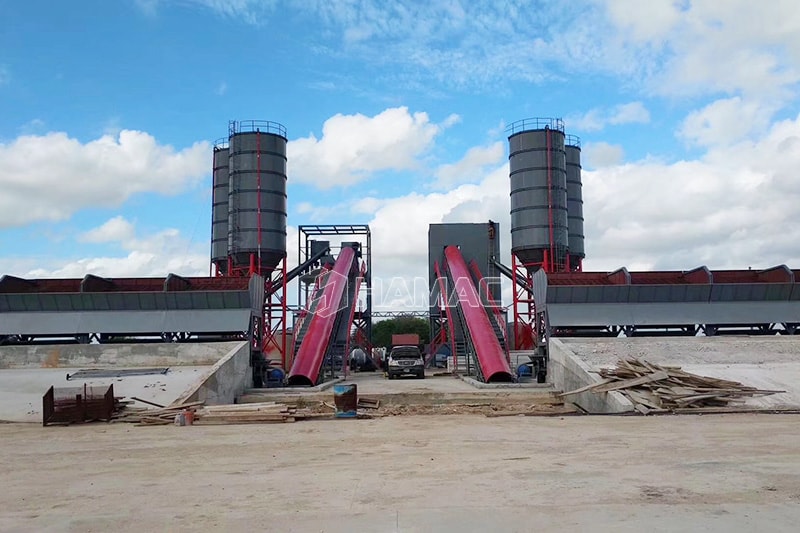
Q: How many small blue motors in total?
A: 2